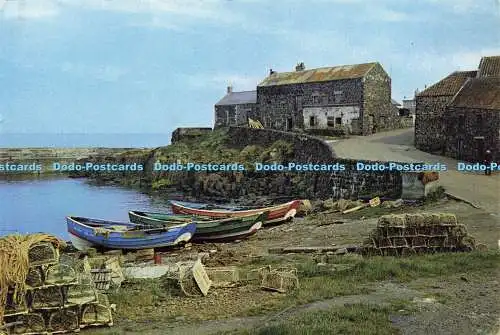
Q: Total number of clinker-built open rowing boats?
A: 3